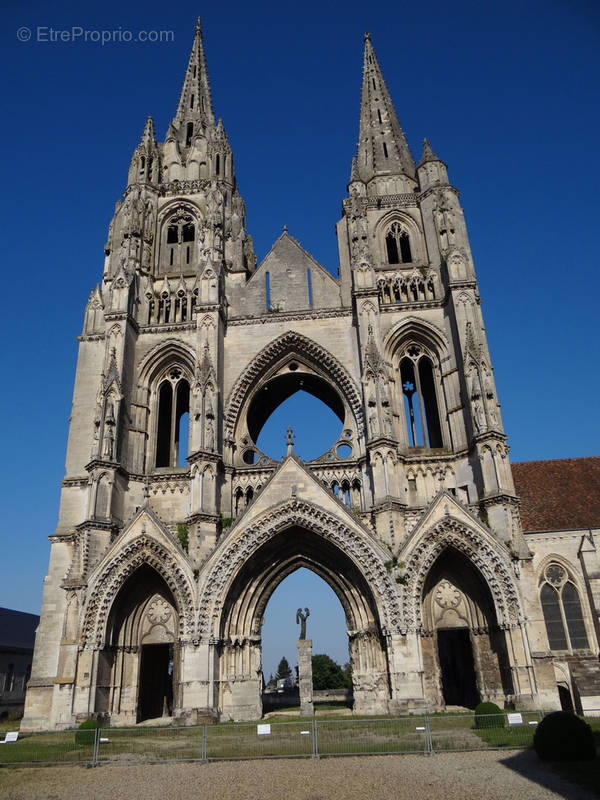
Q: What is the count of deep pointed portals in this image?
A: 3